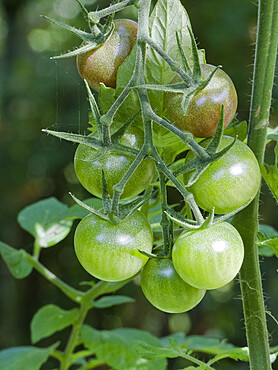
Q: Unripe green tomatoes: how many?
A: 5